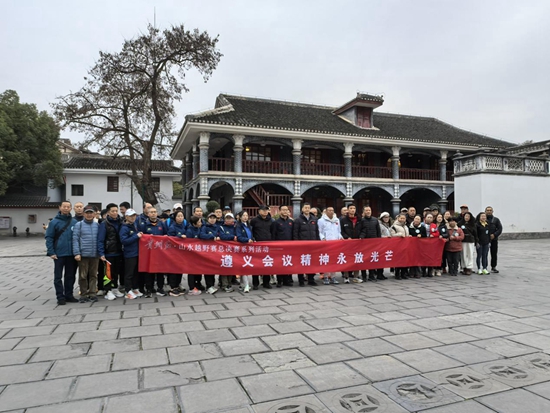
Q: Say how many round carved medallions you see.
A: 6